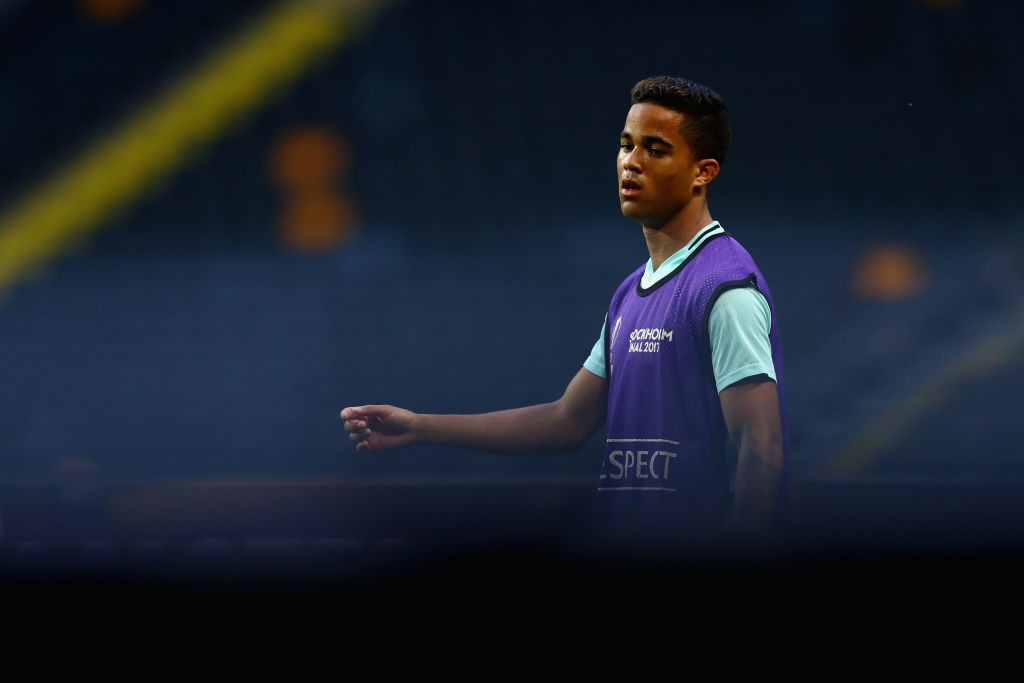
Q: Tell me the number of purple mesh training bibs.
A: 1